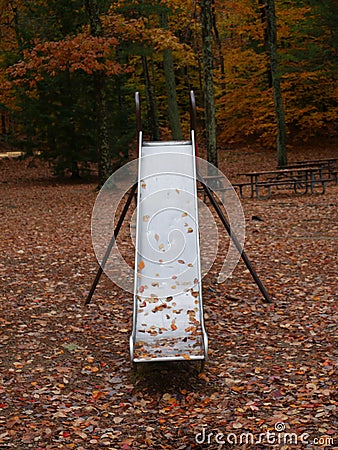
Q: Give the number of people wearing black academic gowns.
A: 0